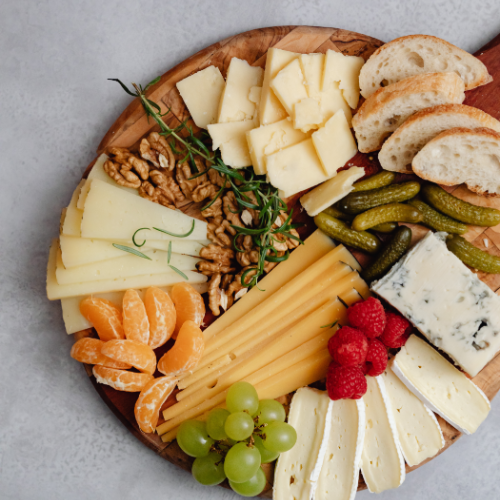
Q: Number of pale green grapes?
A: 10